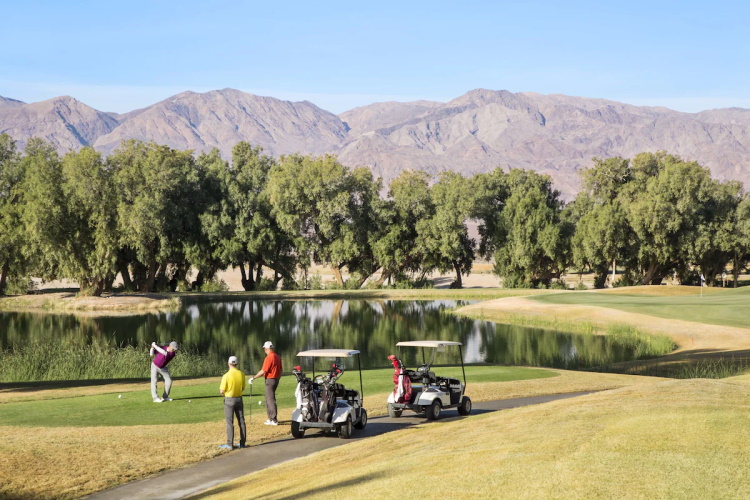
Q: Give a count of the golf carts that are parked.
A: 2